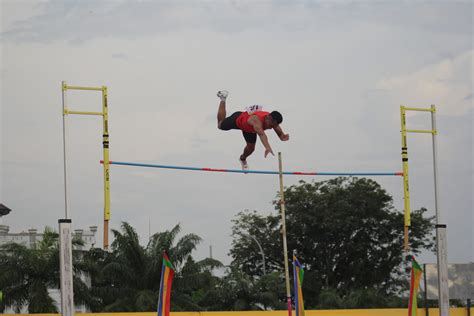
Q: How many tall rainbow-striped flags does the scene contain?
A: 3